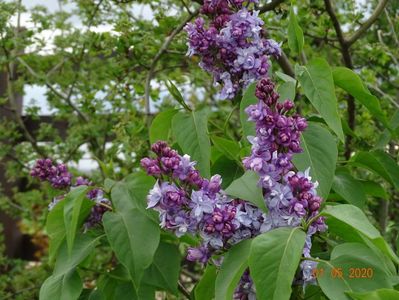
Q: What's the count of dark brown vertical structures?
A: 1